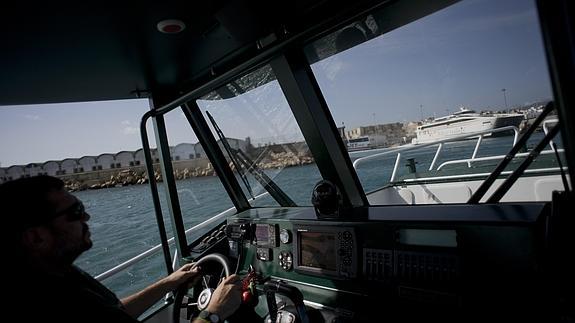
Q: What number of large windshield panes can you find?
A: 2